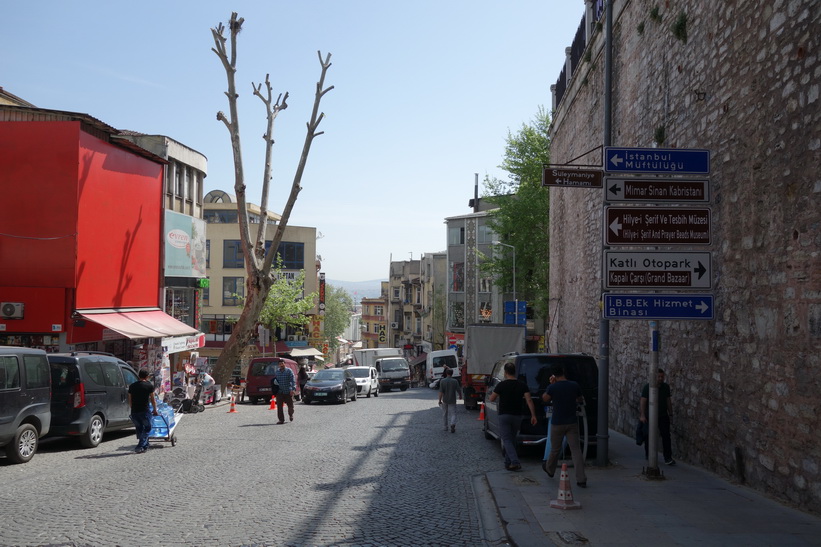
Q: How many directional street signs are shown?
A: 6